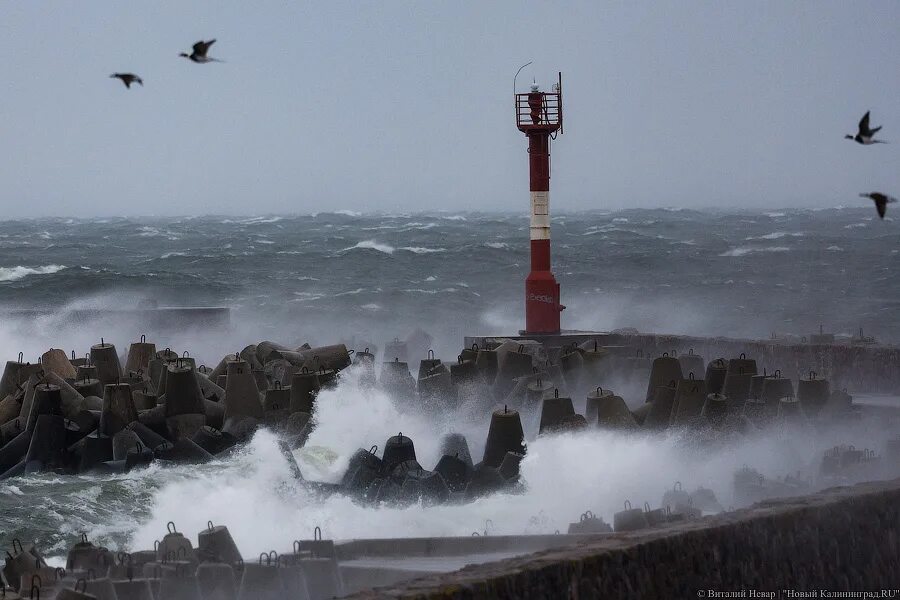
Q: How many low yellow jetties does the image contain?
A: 0